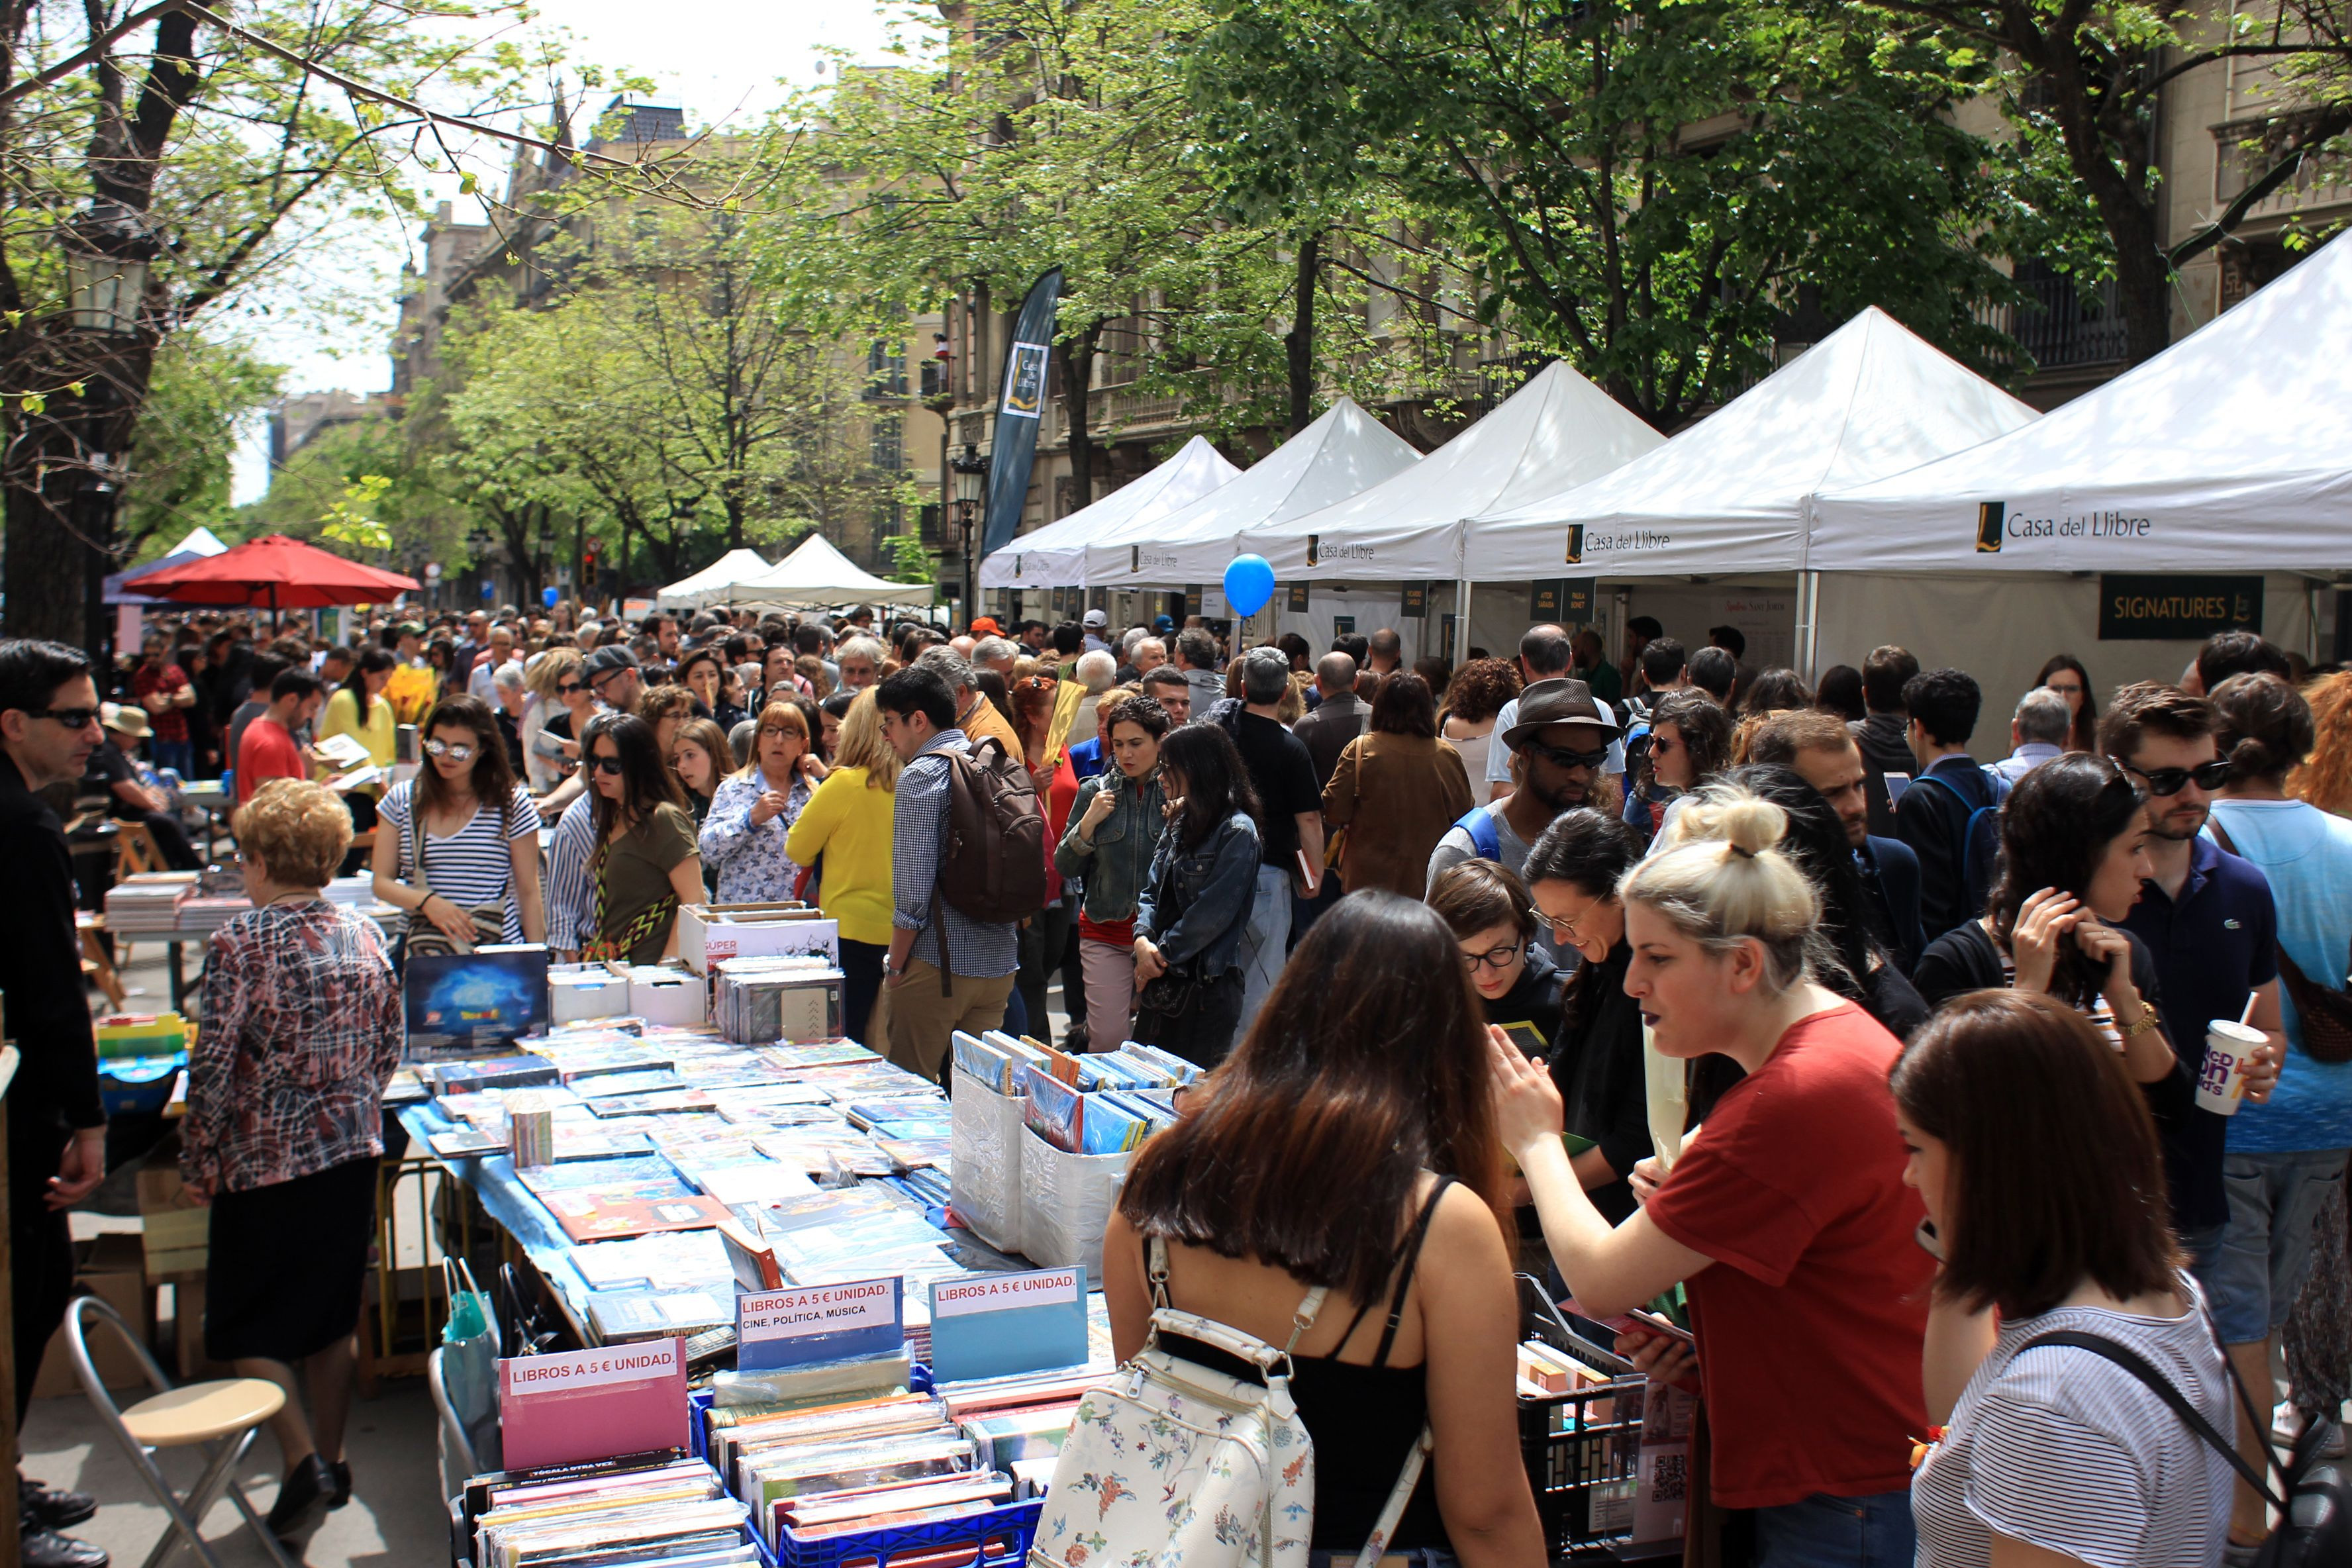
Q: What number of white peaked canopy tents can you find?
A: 8